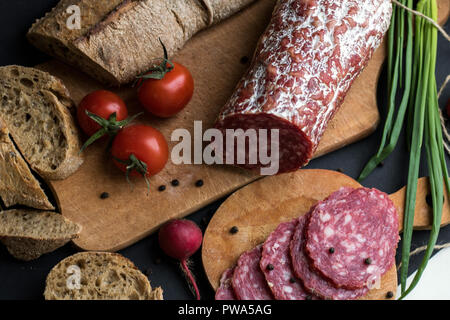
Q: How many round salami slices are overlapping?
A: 5